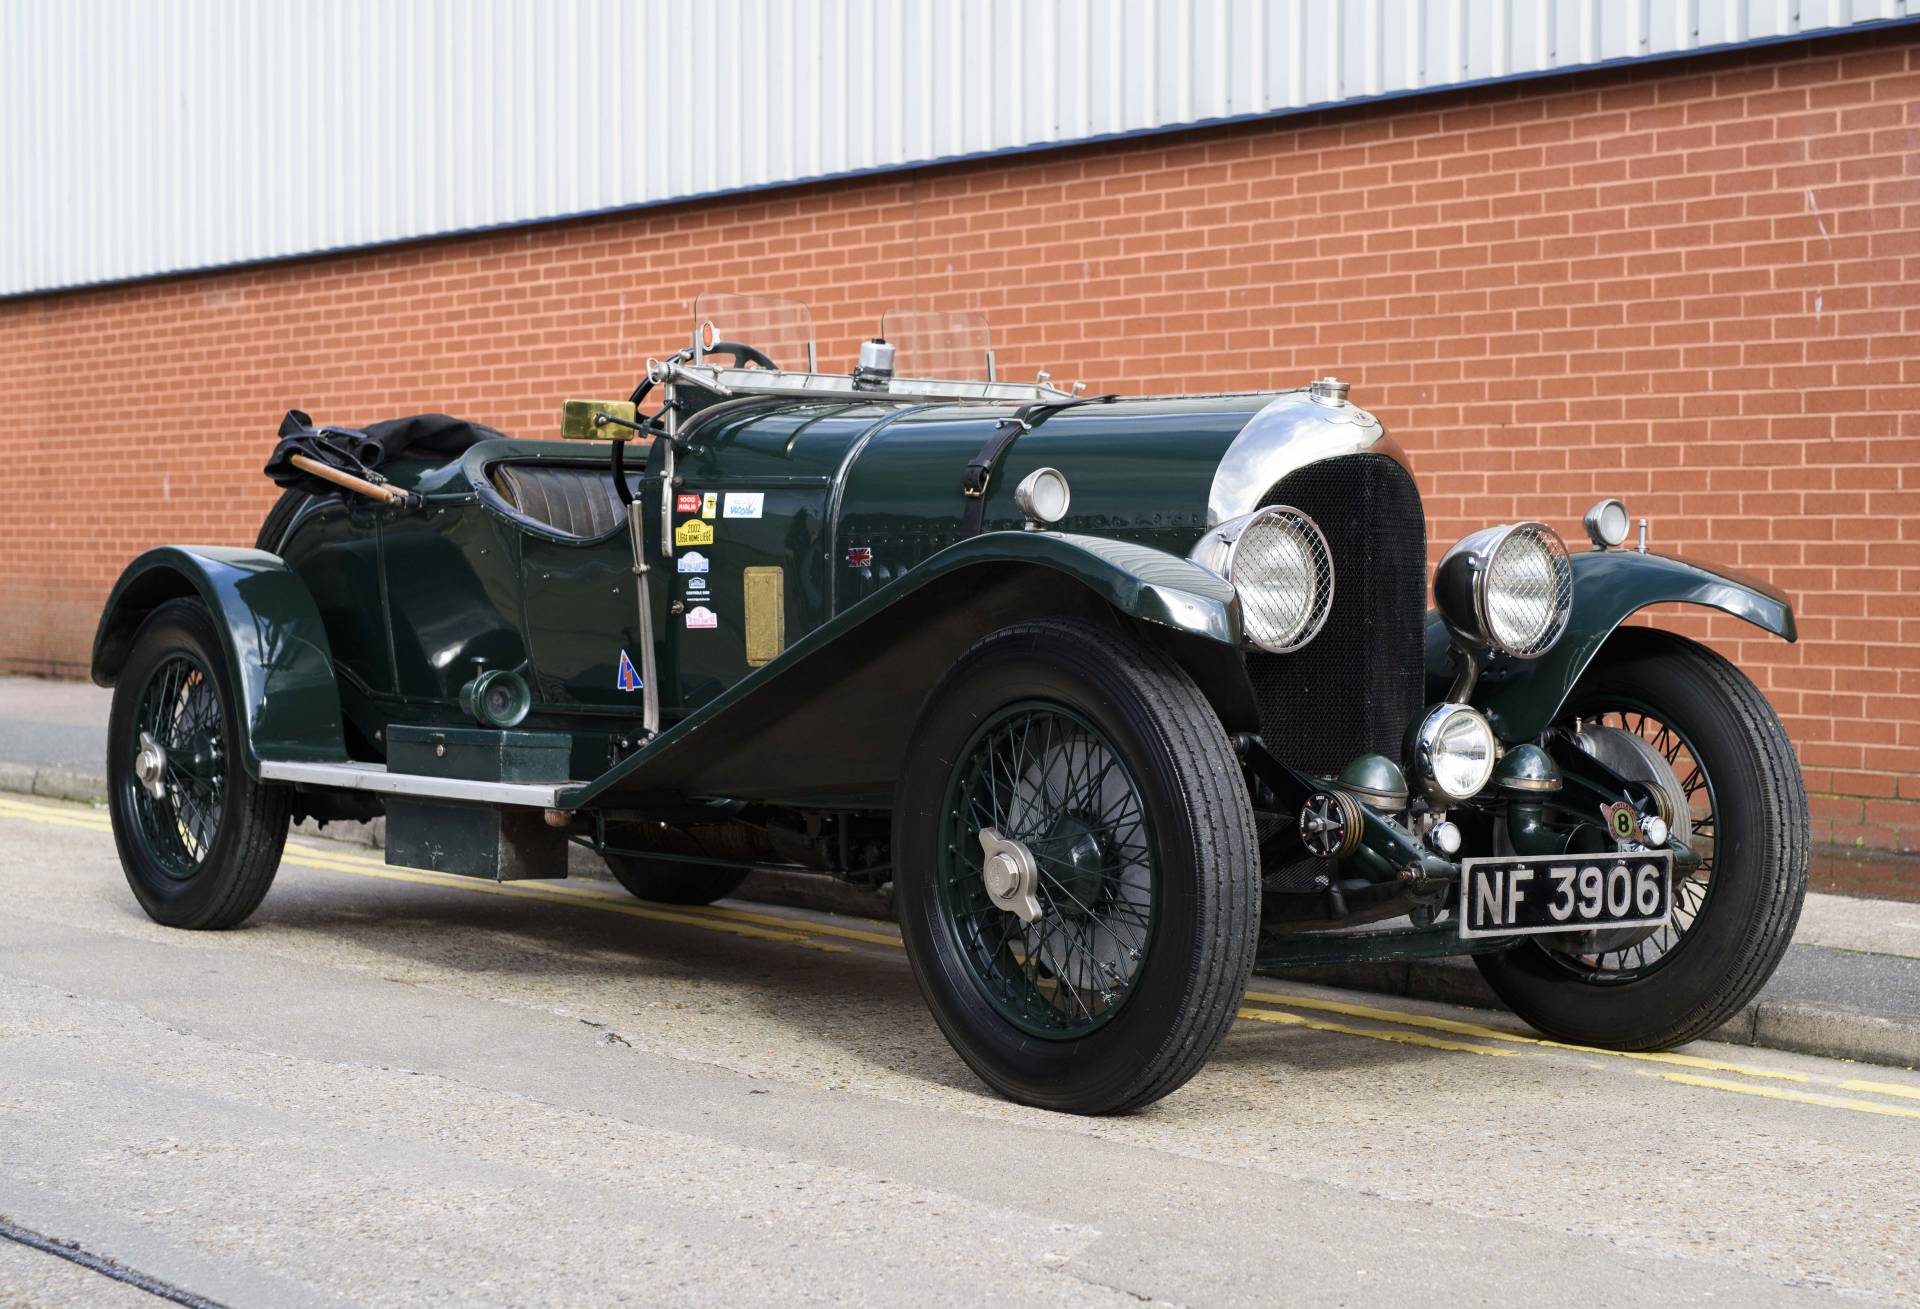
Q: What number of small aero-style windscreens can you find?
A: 2